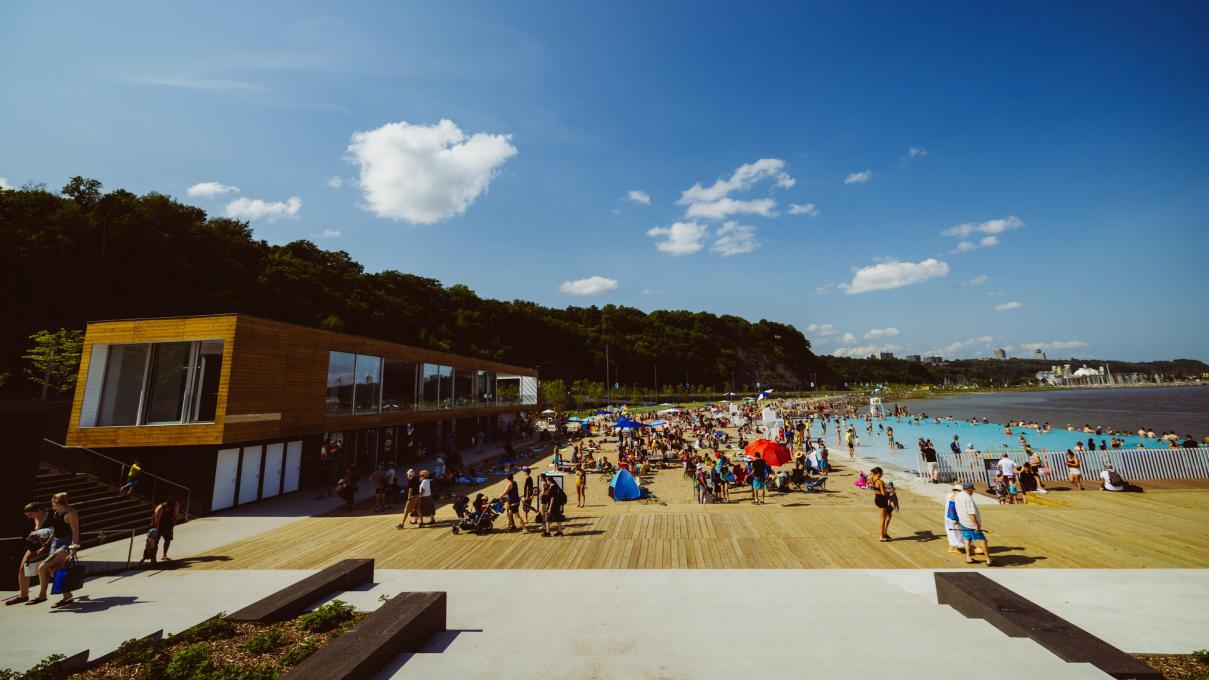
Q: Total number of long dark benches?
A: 3